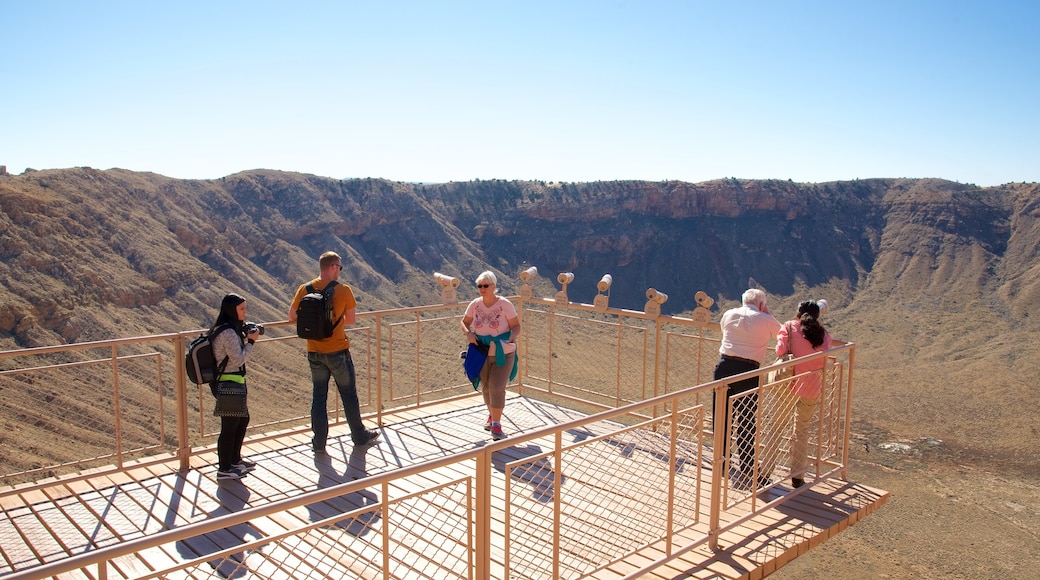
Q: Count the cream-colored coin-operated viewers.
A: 7